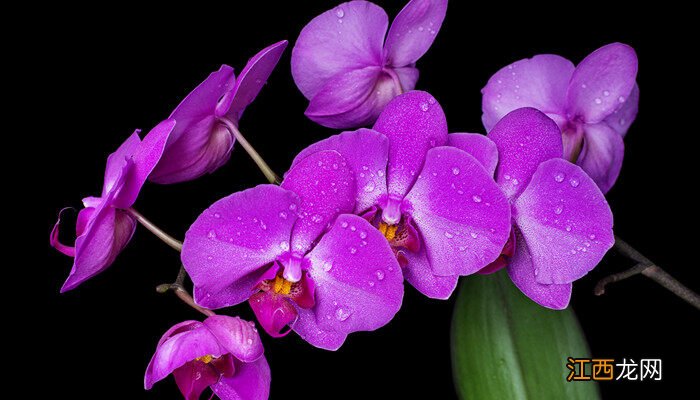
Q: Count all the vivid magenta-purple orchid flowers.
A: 8